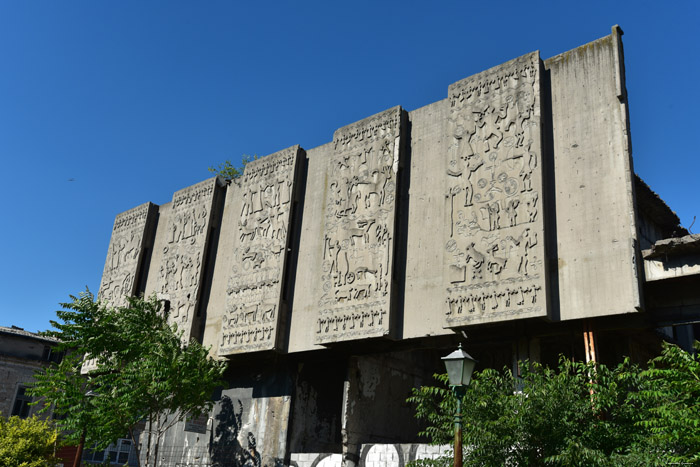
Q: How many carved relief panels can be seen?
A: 5